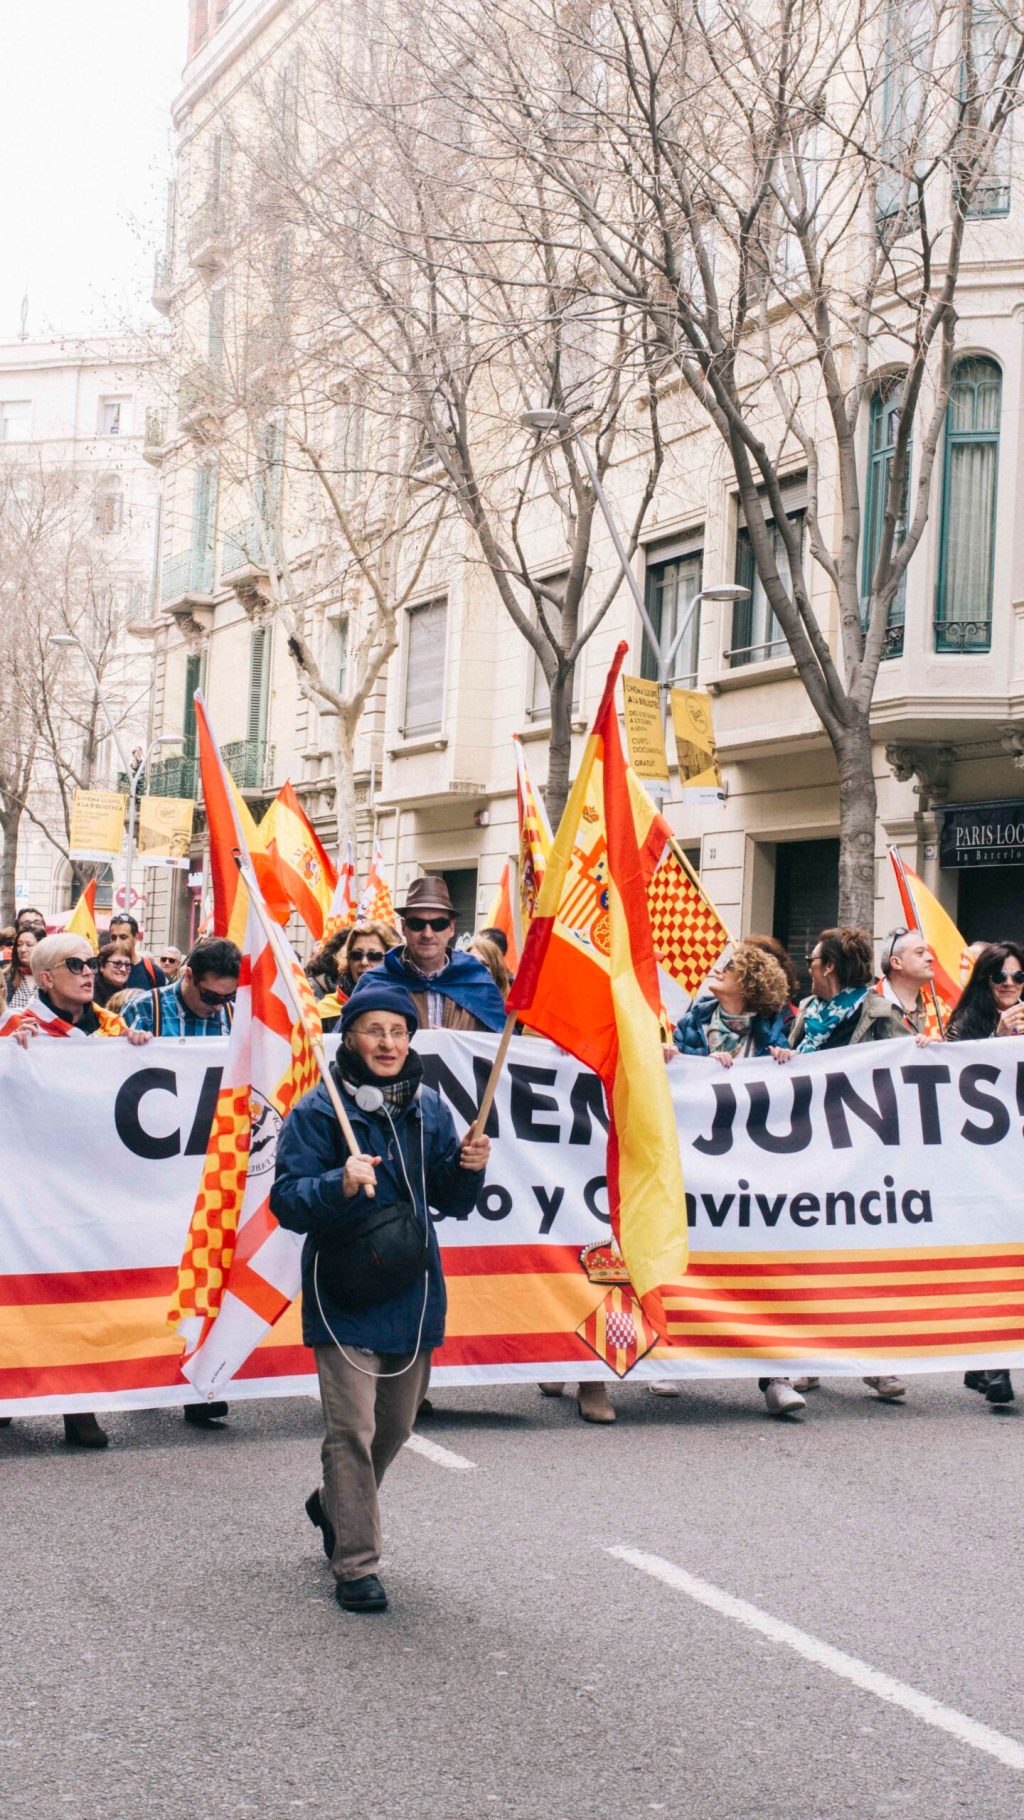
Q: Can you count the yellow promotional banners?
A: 4